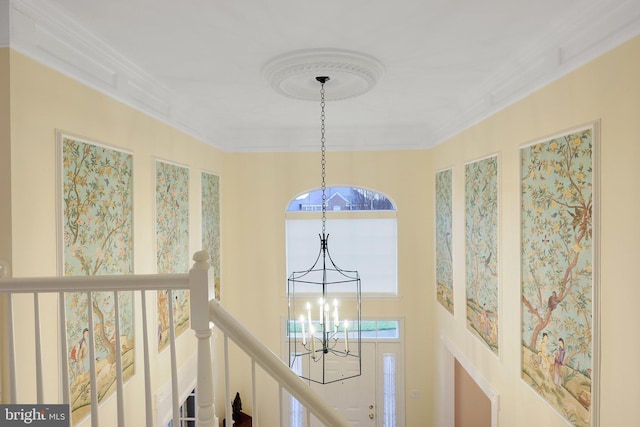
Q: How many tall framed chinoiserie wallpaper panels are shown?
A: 6